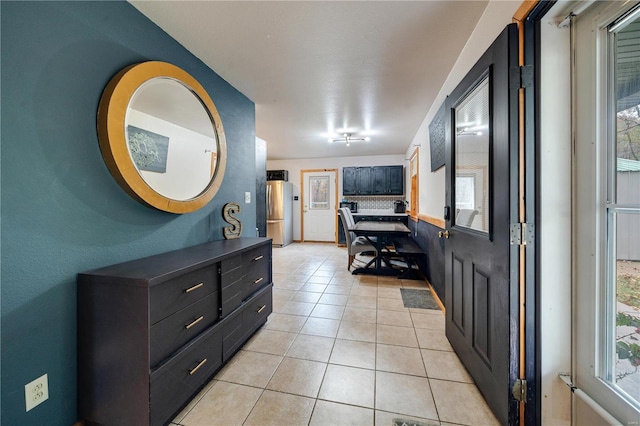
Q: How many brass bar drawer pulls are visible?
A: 6